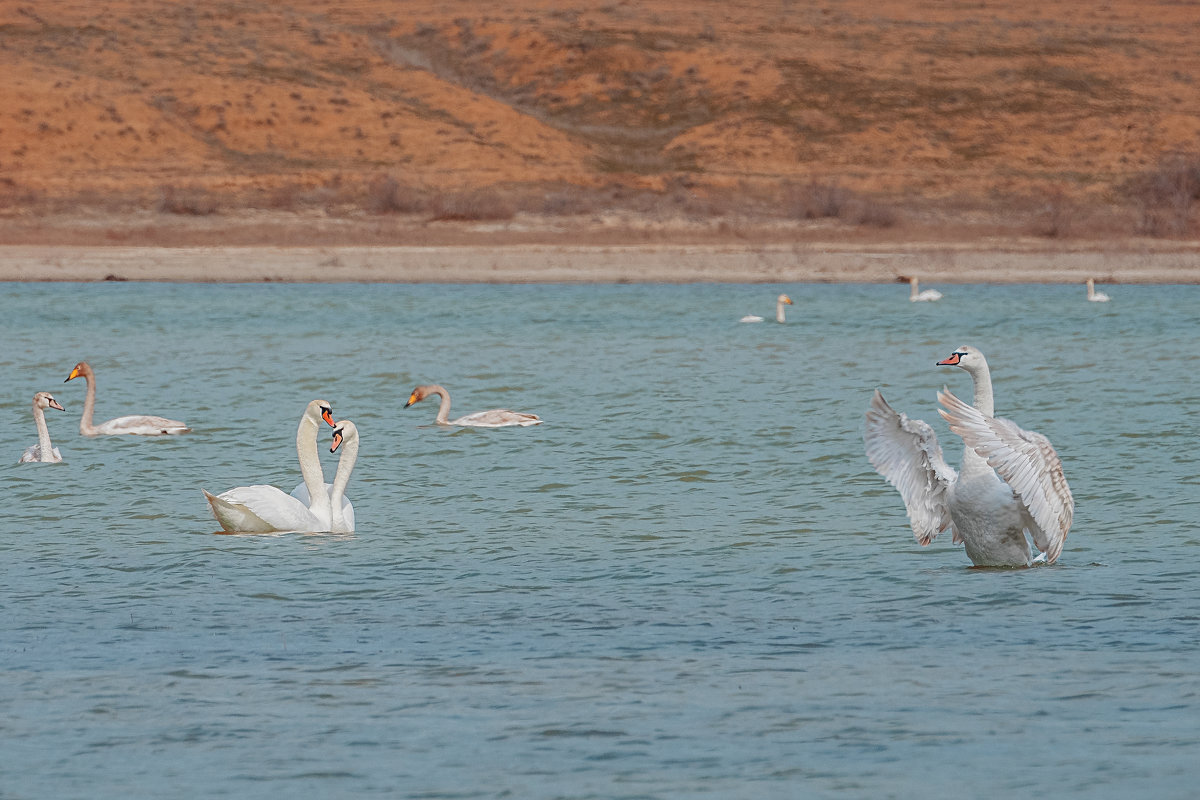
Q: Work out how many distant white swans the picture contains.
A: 3